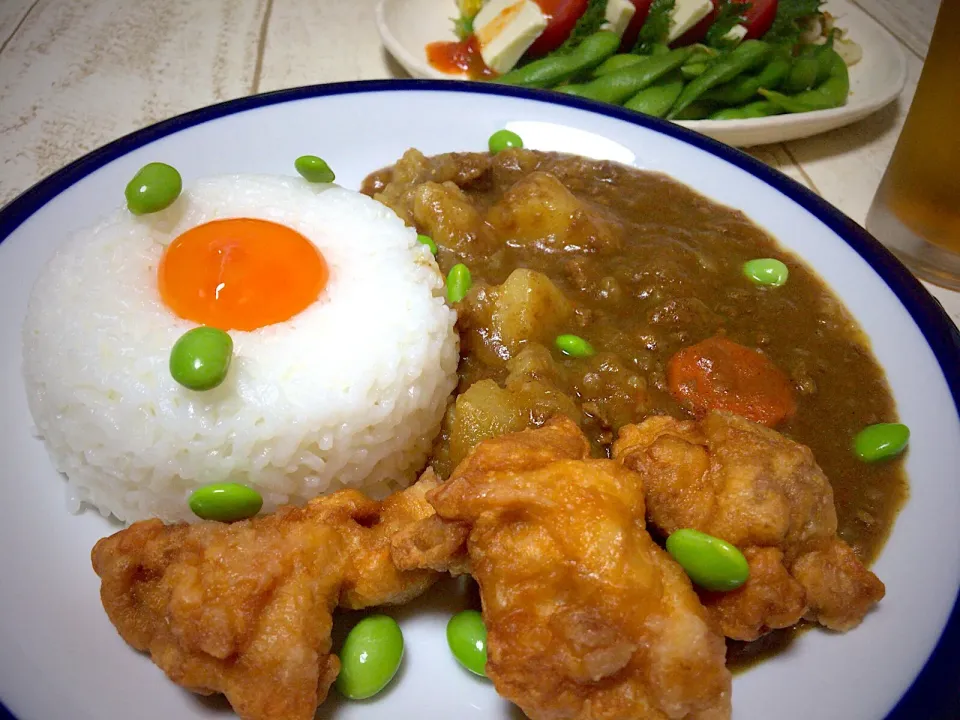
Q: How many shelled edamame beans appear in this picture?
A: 13